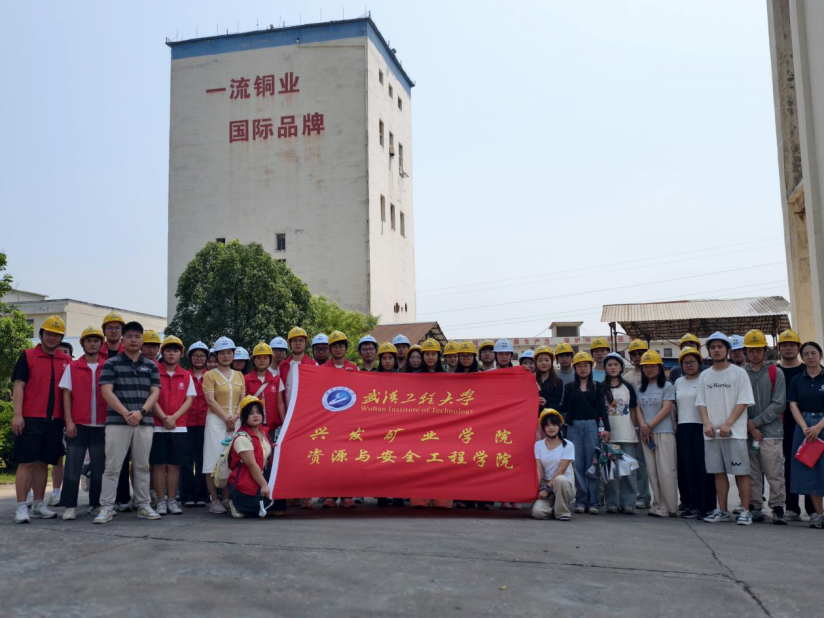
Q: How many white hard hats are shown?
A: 13